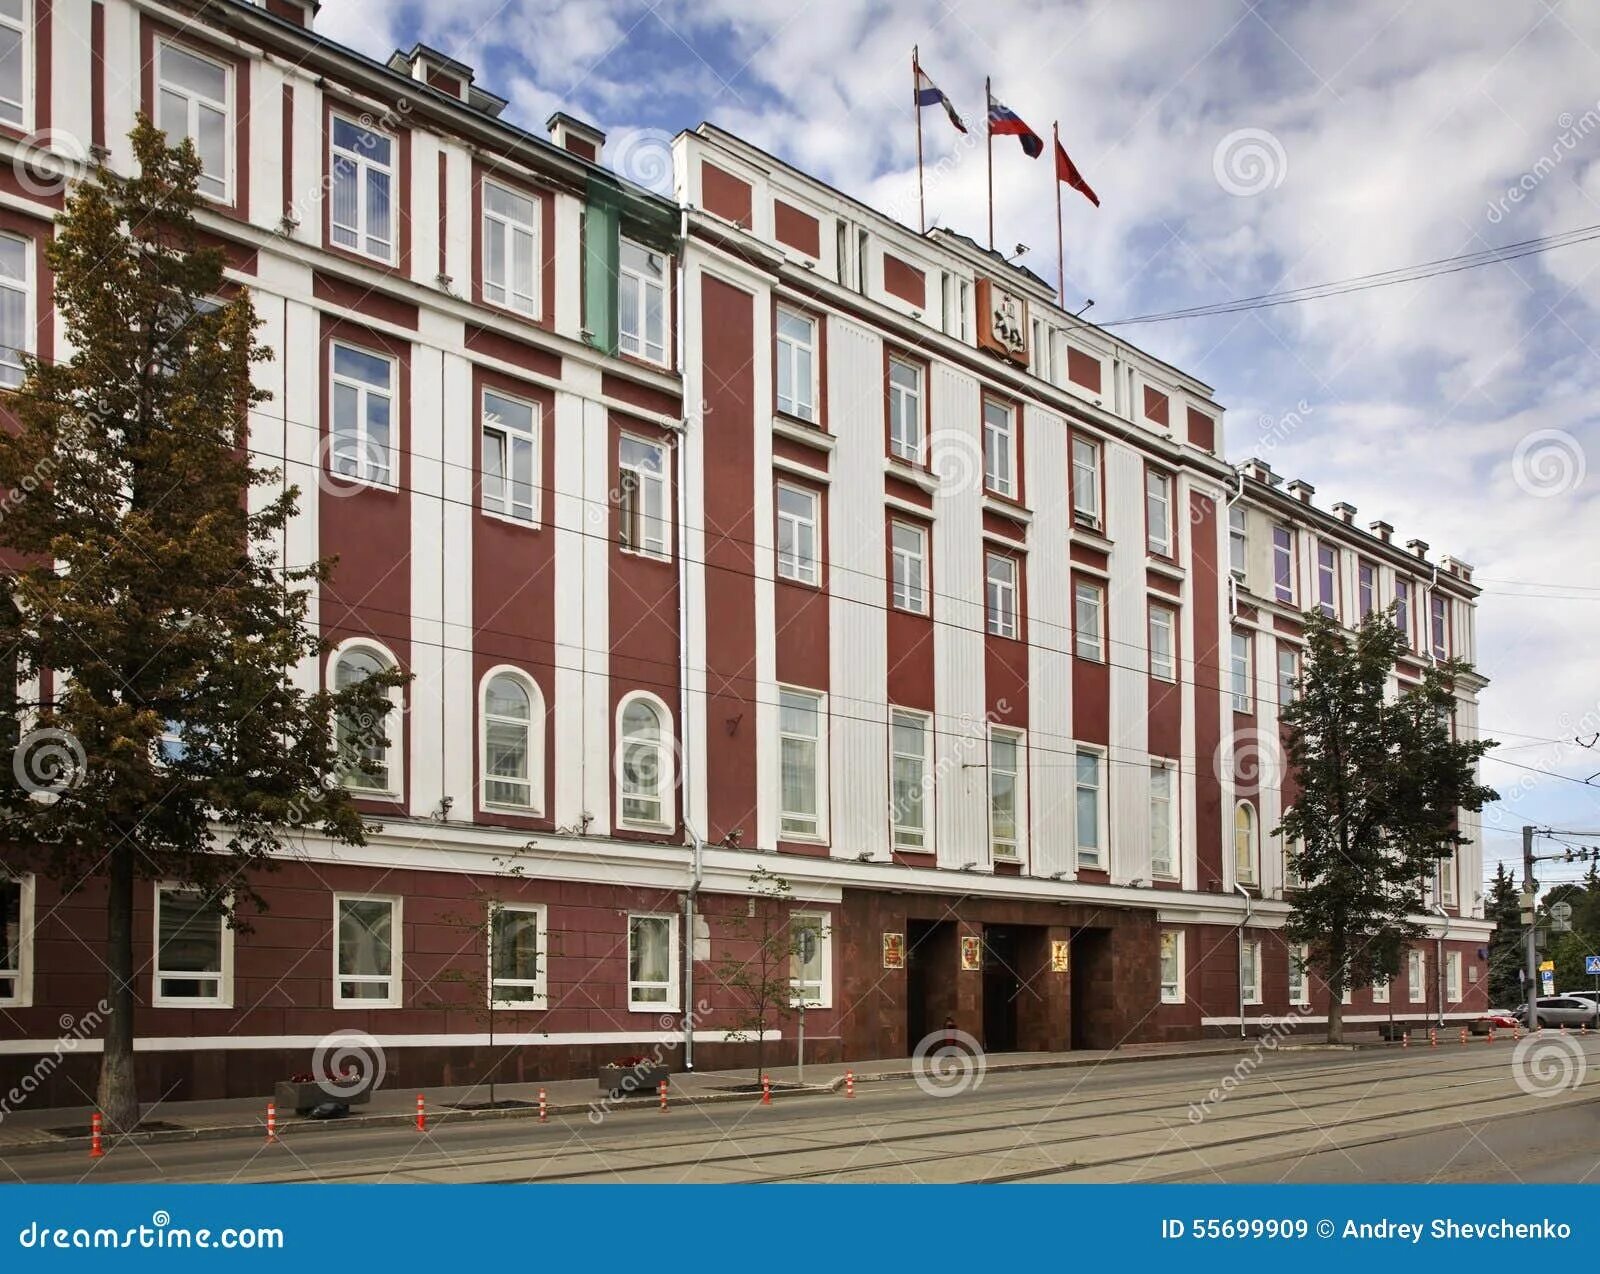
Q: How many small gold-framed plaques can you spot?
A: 3